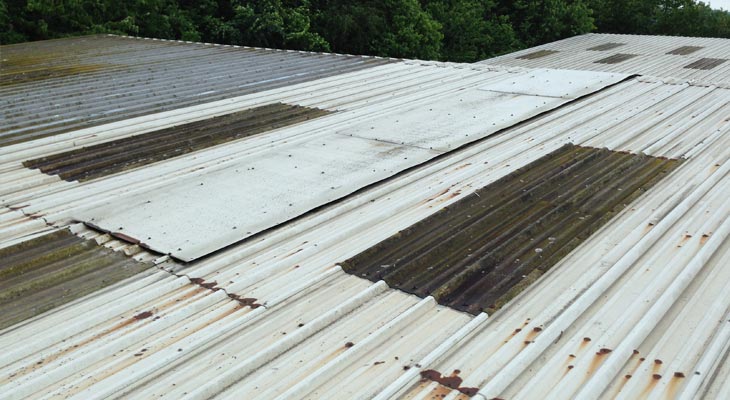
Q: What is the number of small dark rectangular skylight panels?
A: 5